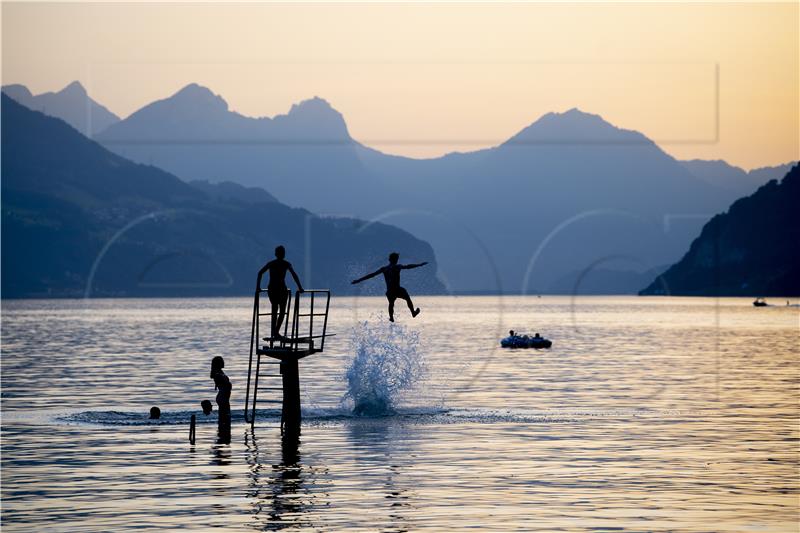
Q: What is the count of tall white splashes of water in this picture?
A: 1